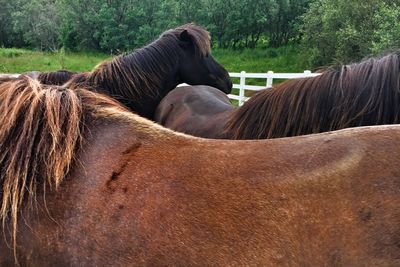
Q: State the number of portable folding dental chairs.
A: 0